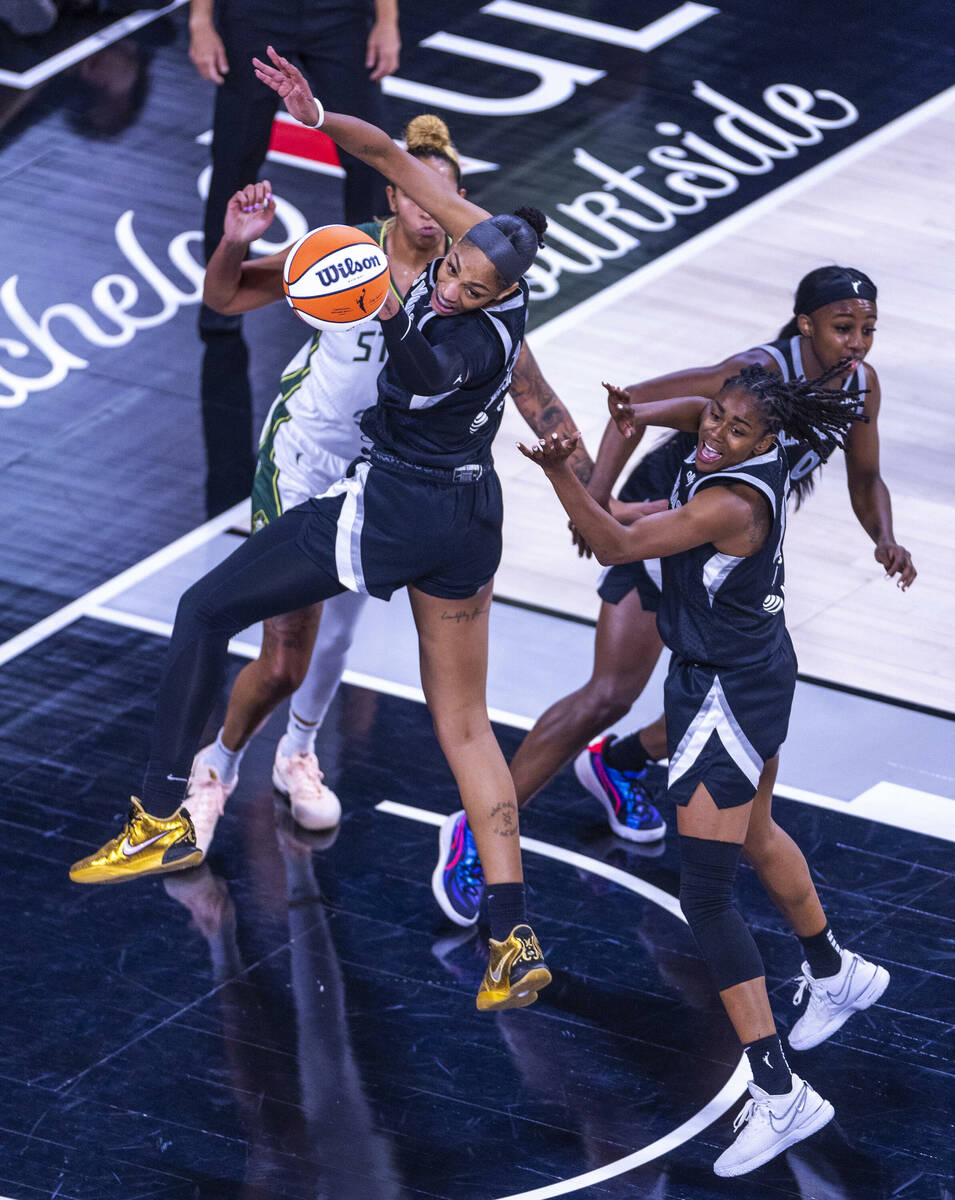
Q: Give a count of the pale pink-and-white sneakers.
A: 2